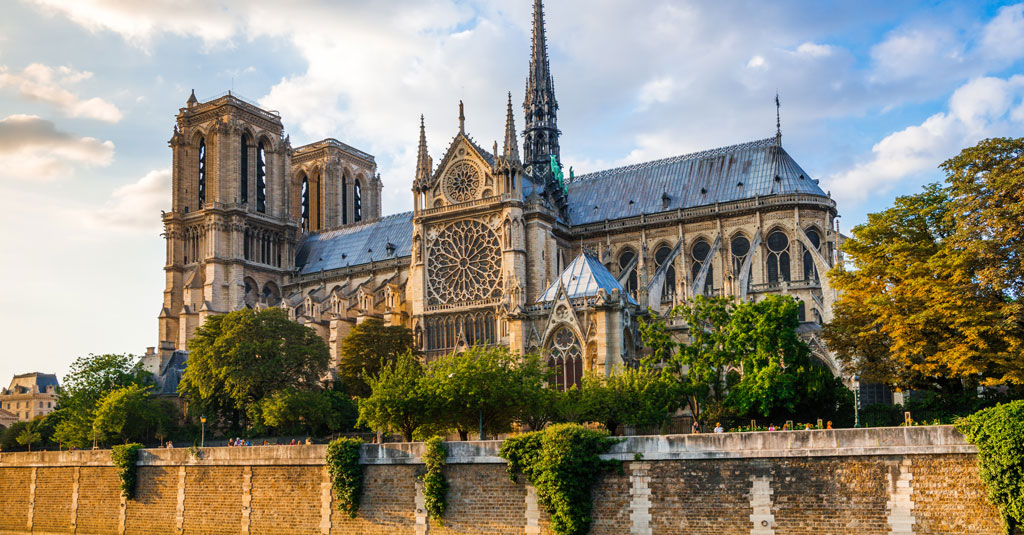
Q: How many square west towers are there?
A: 2